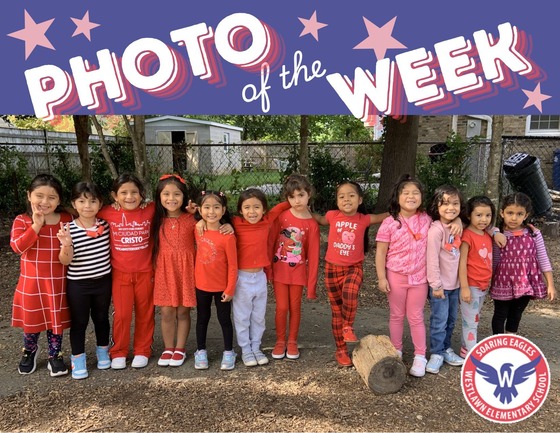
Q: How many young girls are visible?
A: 12